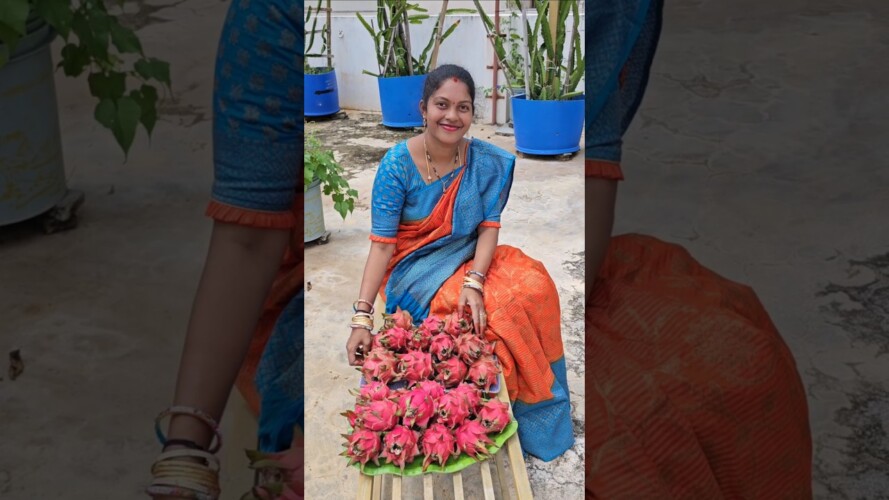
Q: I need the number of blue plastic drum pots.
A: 3